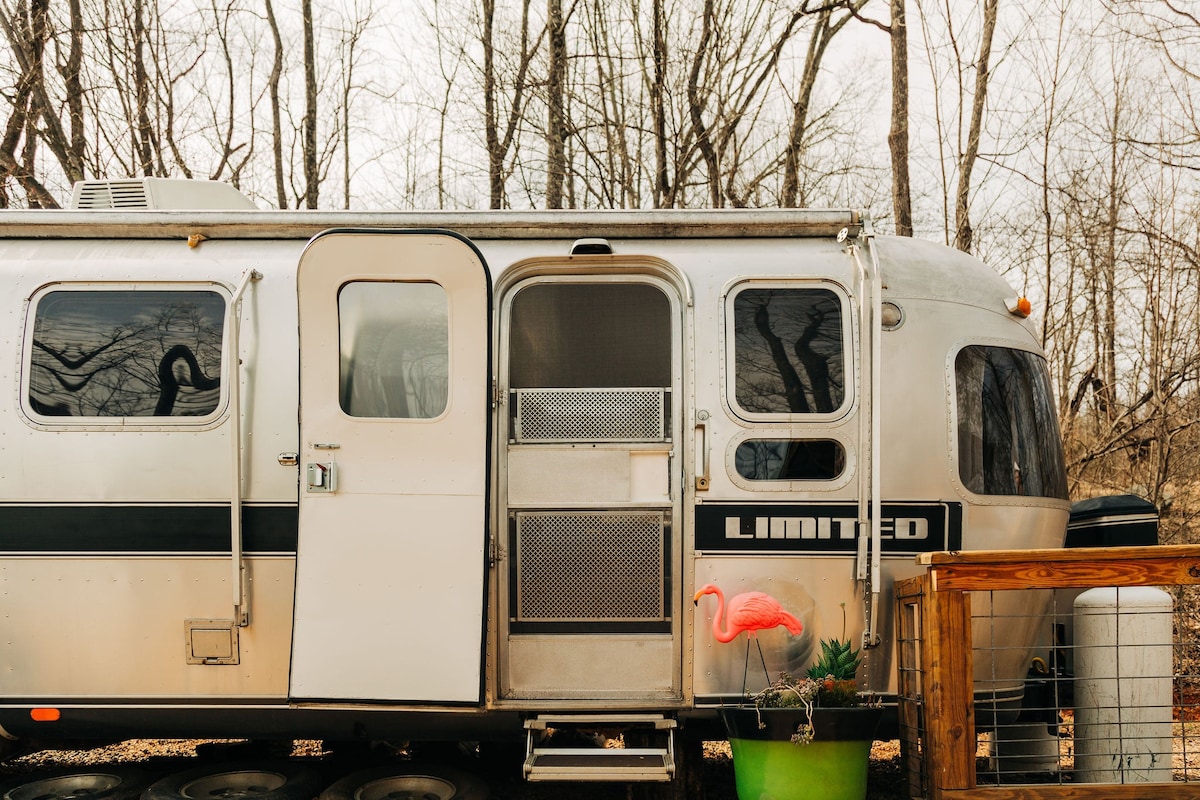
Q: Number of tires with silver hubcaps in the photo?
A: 3